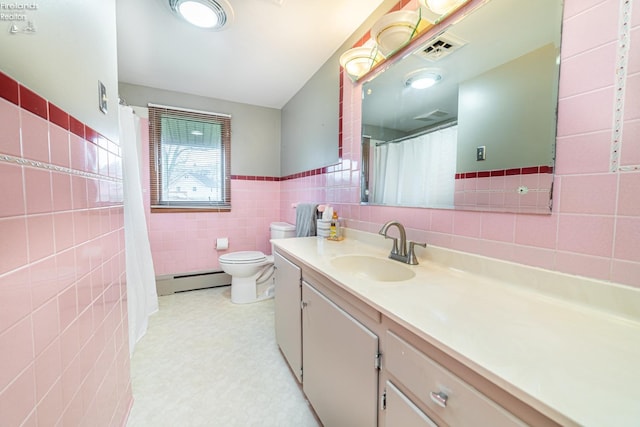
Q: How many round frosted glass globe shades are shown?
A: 3